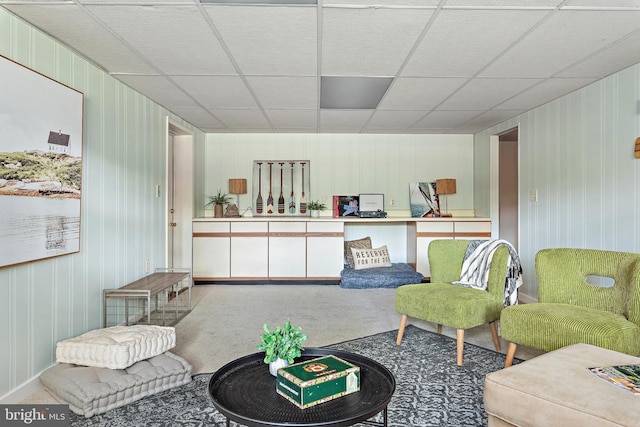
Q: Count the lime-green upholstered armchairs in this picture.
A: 2